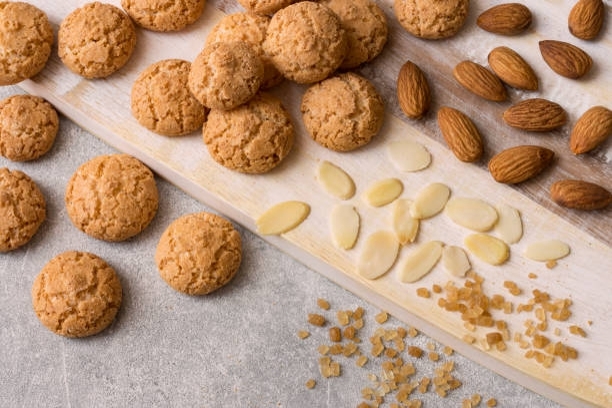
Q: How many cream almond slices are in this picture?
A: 14